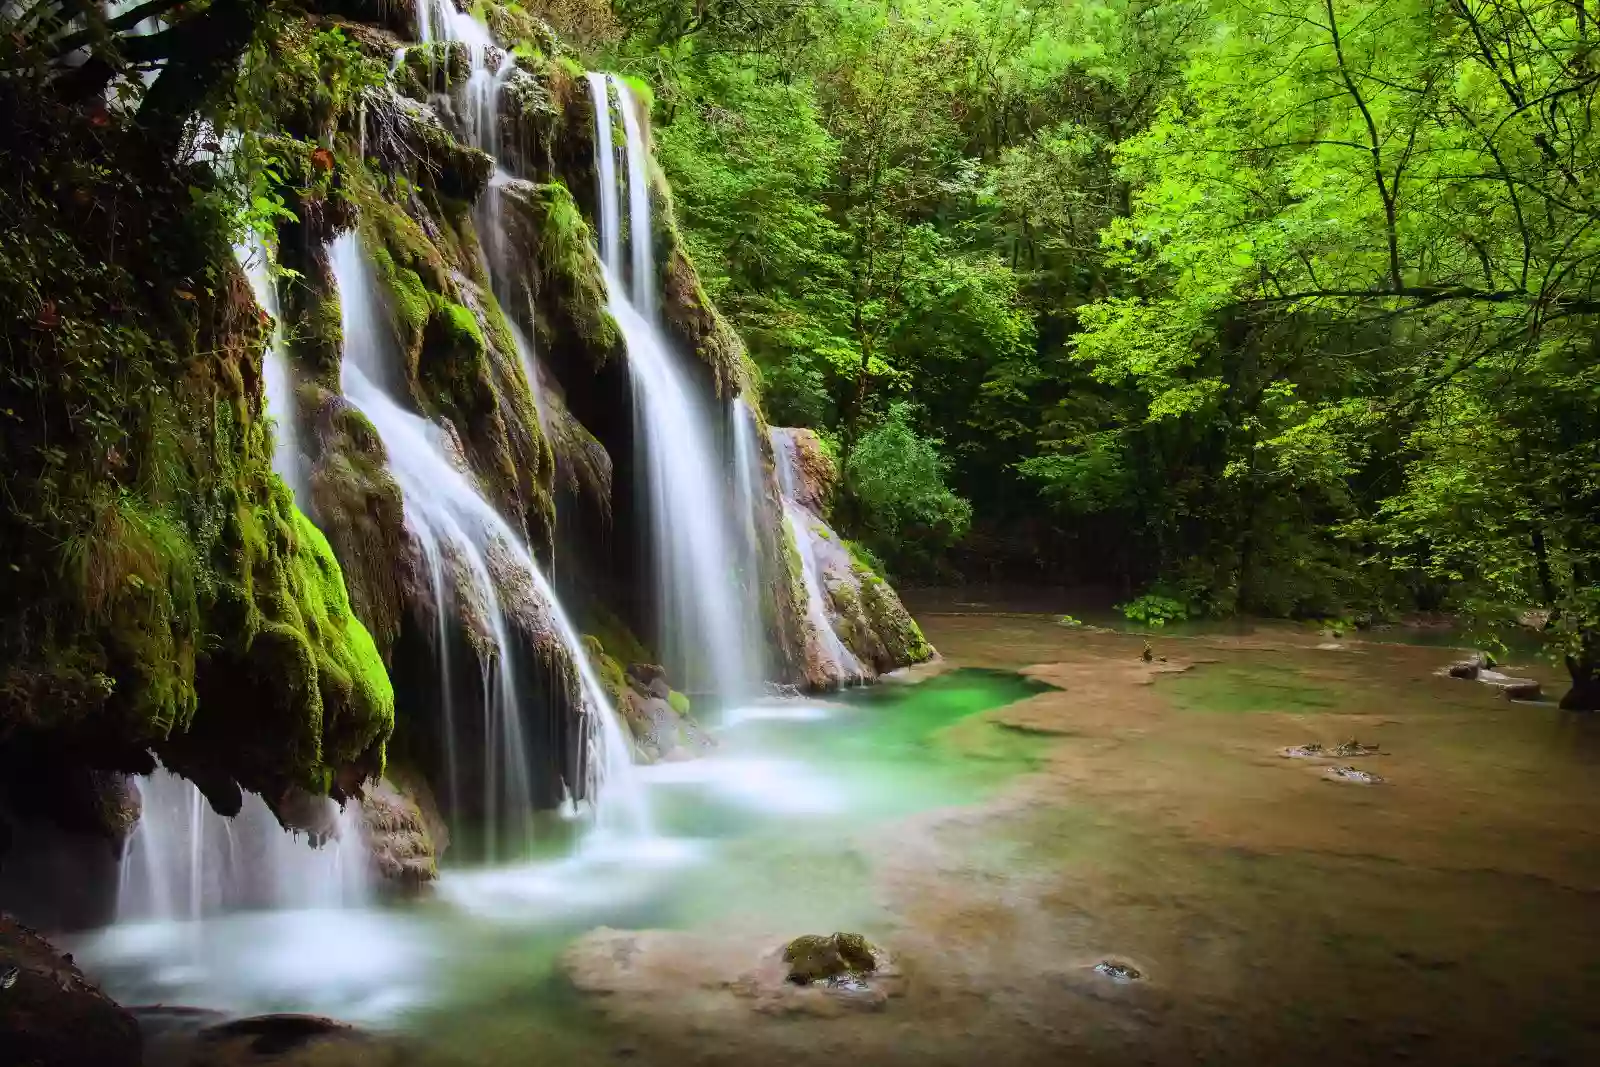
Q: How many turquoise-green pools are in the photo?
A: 1